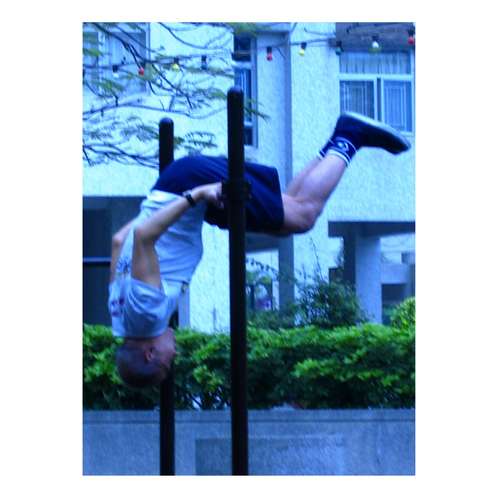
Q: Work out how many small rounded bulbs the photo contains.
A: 9